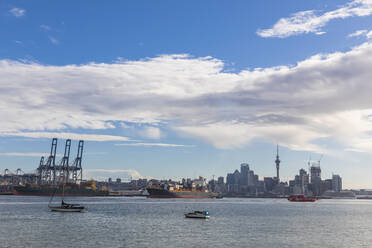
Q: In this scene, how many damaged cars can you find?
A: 0